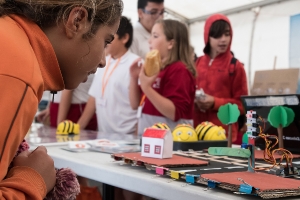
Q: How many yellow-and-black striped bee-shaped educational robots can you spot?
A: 4